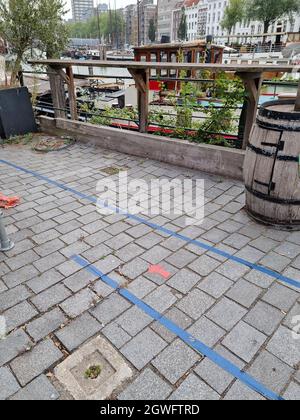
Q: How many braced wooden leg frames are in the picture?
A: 3